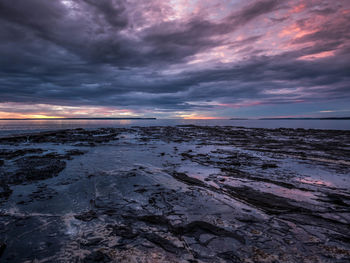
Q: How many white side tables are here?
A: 0